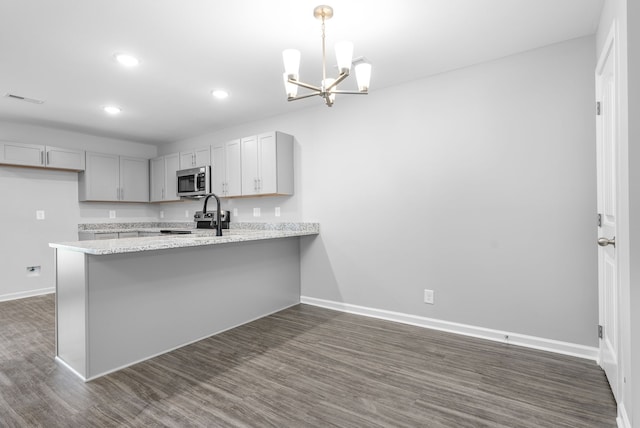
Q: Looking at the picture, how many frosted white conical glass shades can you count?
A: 5